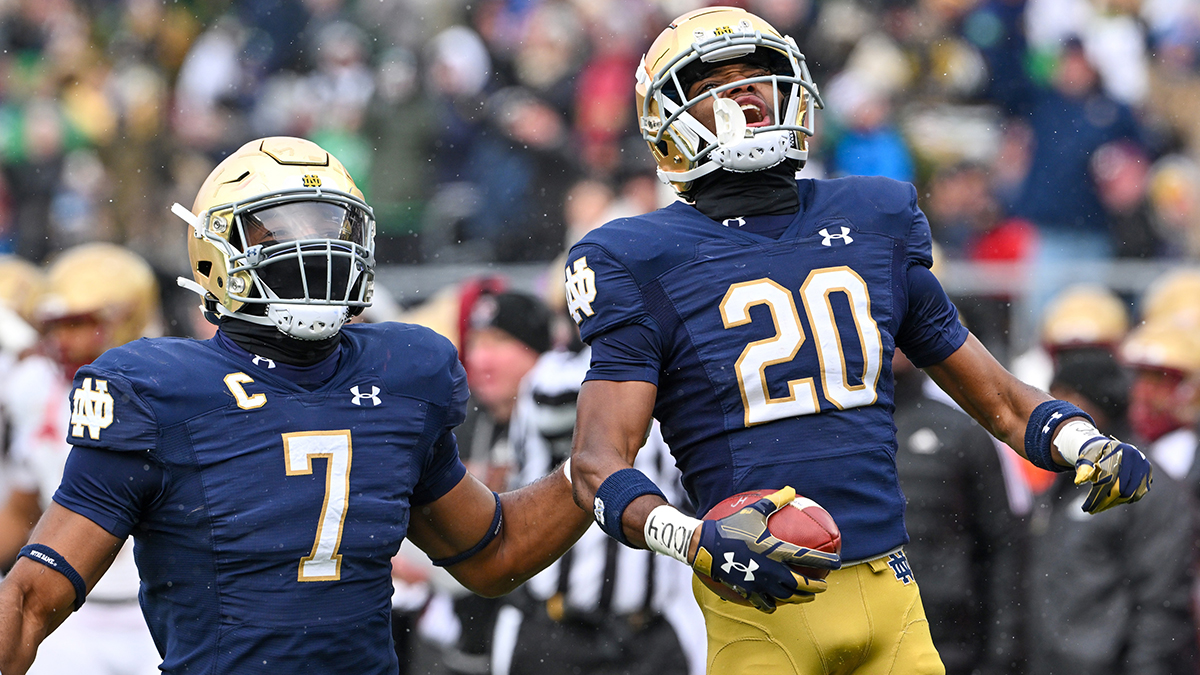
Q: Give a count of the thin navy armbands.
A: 2